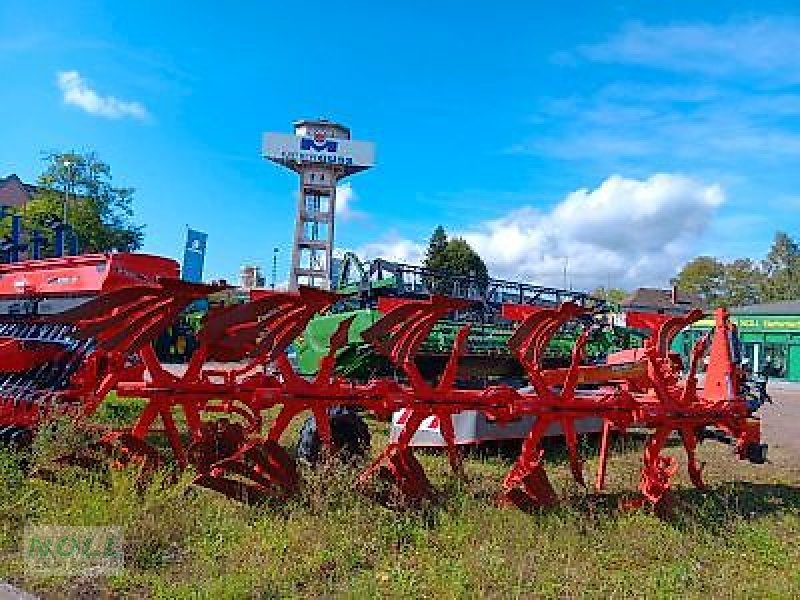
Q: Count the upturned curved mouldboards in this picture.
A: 5